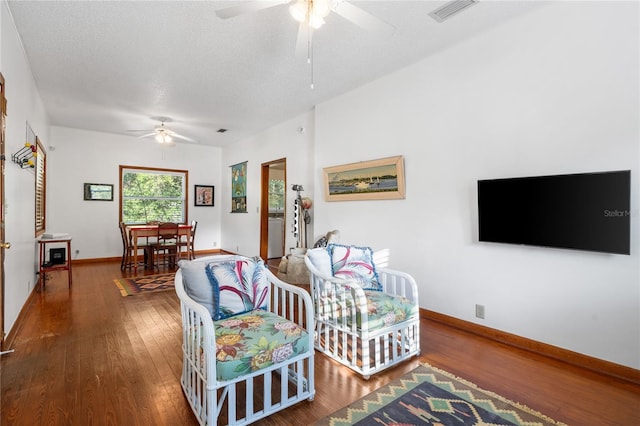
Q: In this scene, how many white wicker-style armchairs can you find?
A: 2